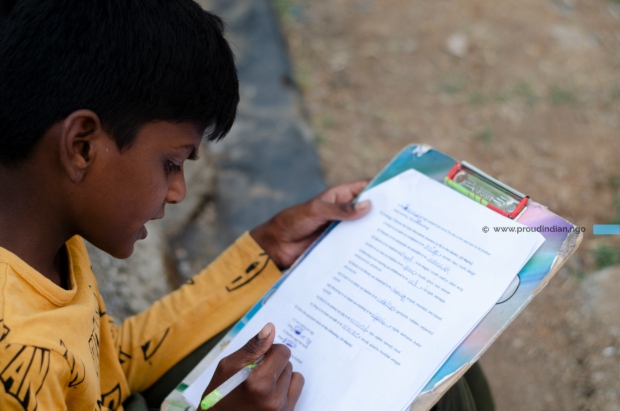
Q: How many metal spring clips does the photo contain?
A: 1